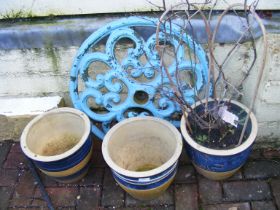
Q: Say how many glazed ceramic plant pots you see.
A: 3